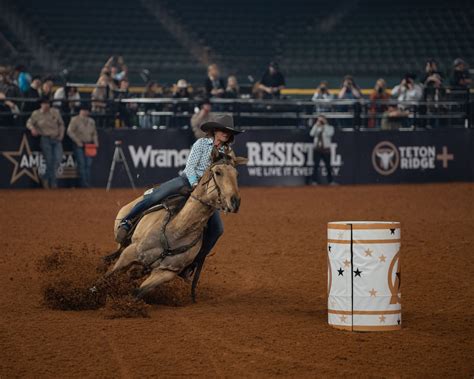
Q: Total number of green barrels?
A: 0